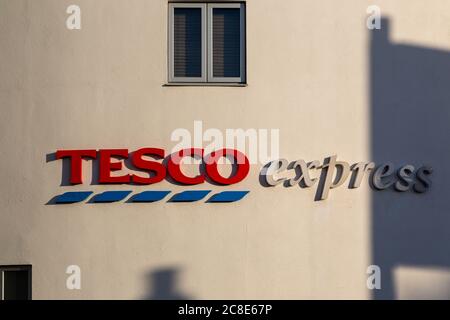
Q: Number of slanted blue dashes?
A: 5